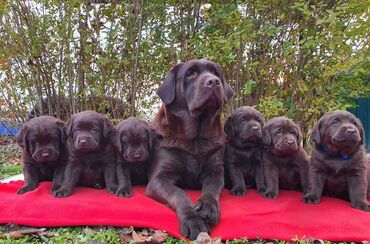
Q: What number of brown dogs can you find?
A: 7